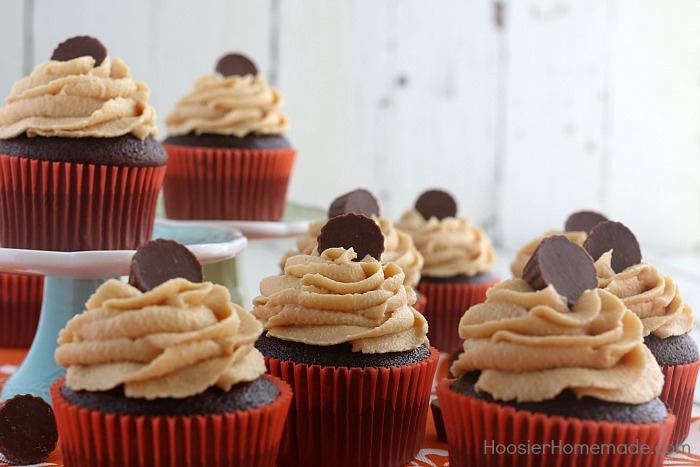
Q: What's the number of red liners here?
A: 9